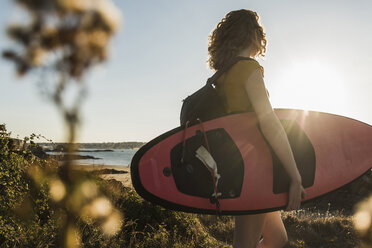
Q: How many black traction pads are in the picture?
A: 2